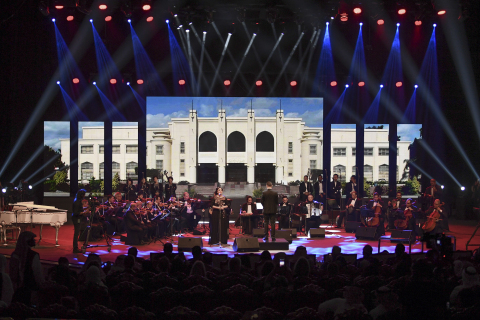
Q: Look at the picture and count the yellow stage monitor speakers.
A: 0